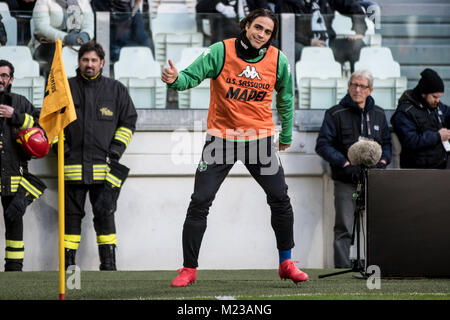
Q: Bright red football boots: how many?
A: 2